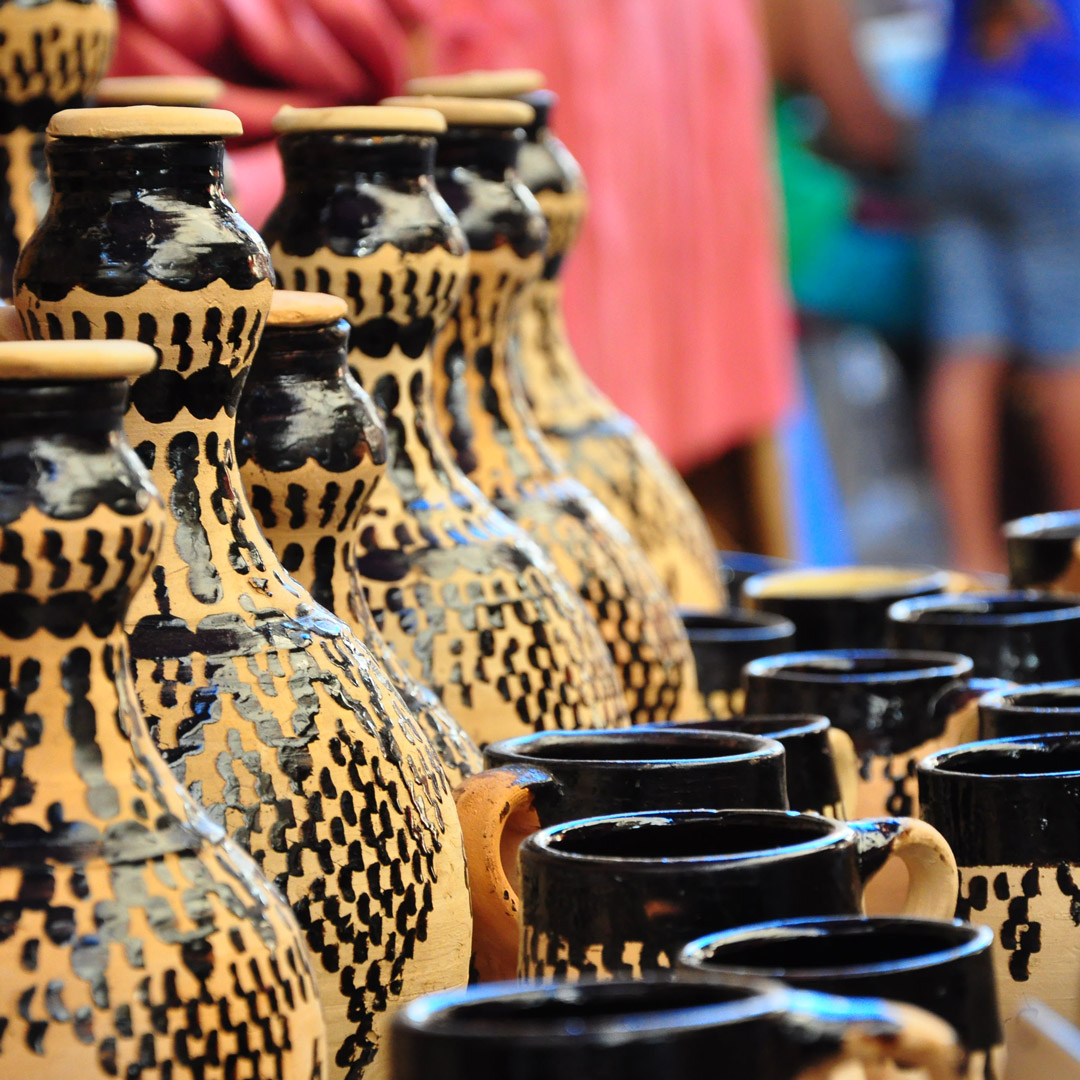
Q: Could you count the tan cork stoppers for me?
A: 7